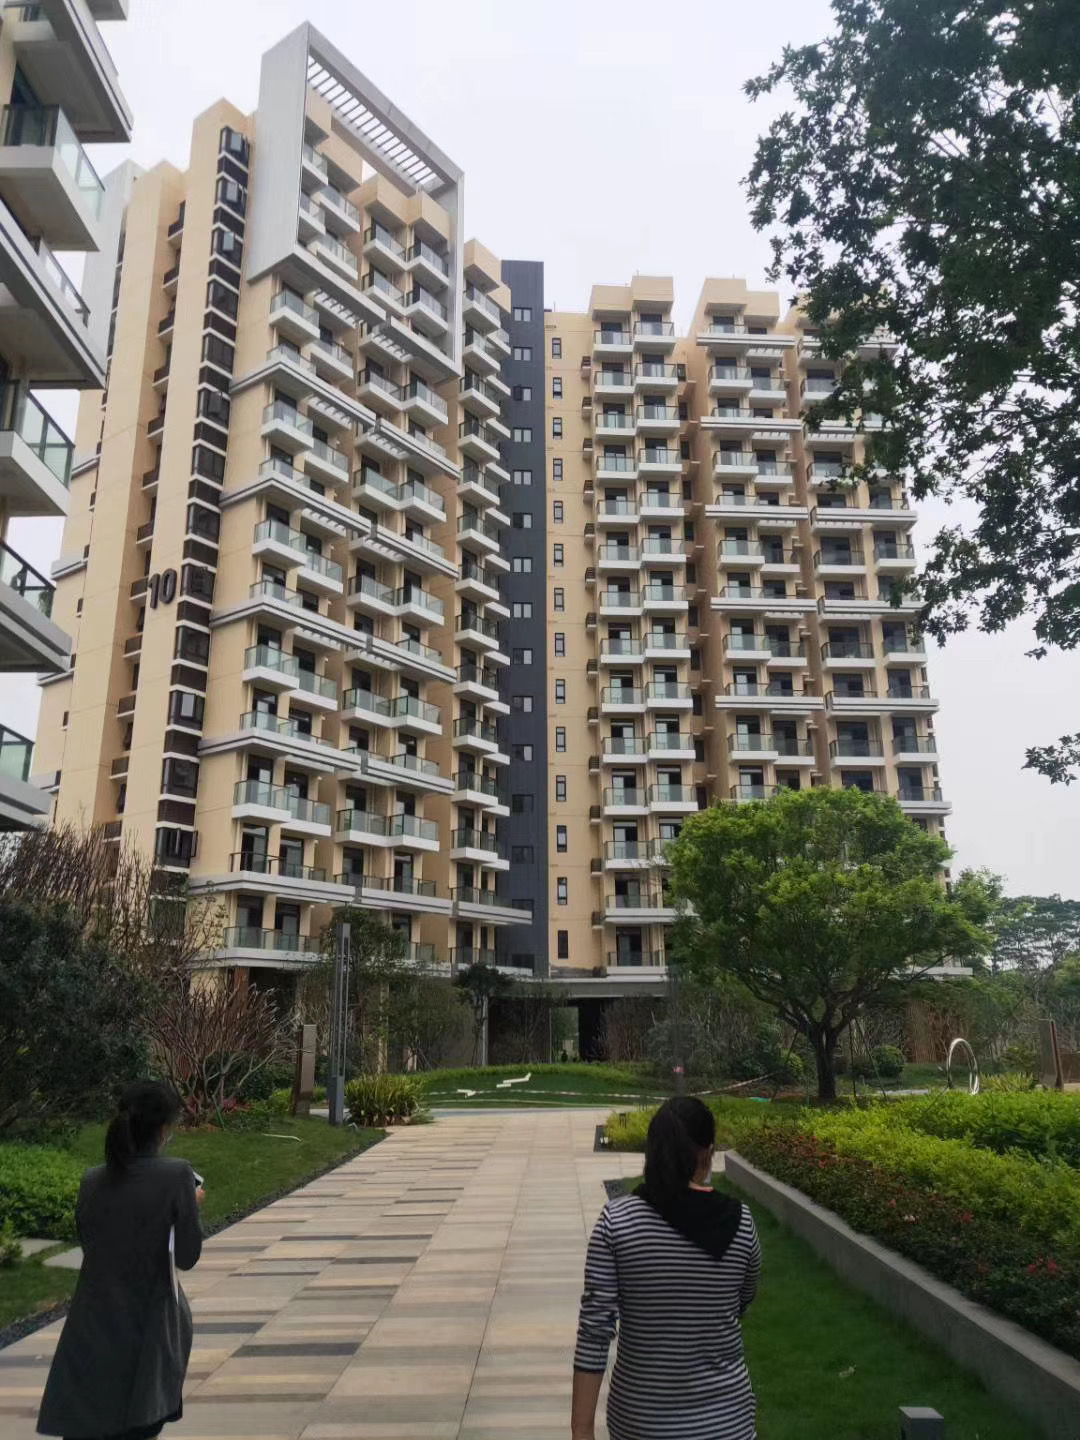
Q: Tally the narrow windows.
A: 14